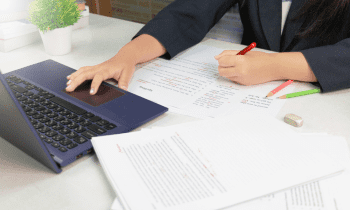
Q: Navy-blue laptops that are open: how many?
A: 1